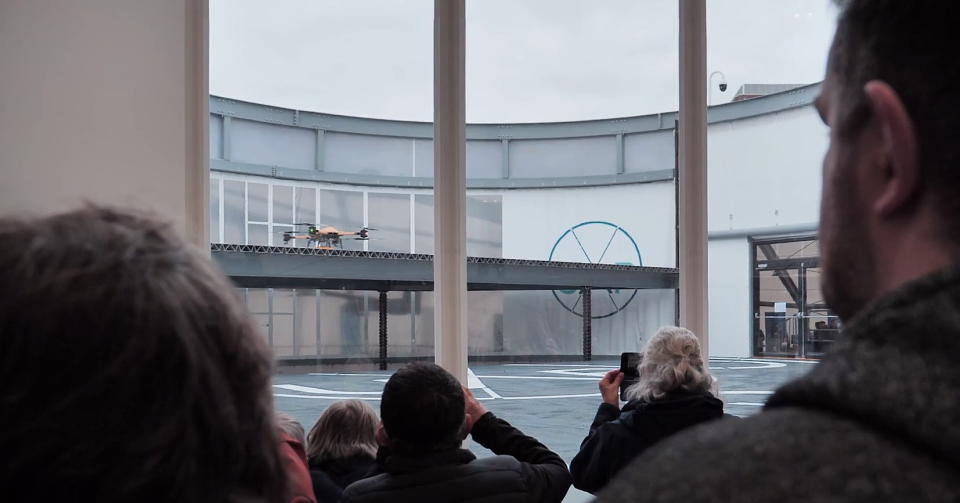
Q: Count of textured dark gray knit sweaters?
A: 1